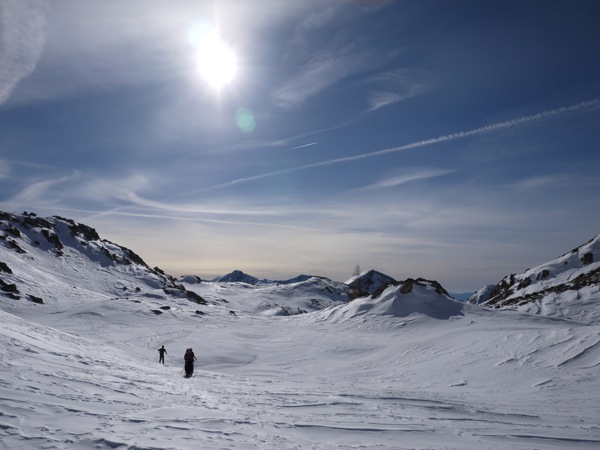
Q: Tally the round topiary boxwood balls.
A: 0